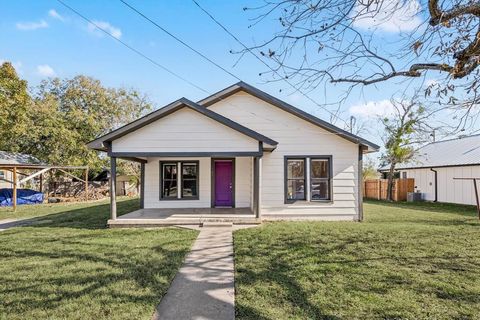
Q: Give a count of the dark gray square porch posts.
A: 2